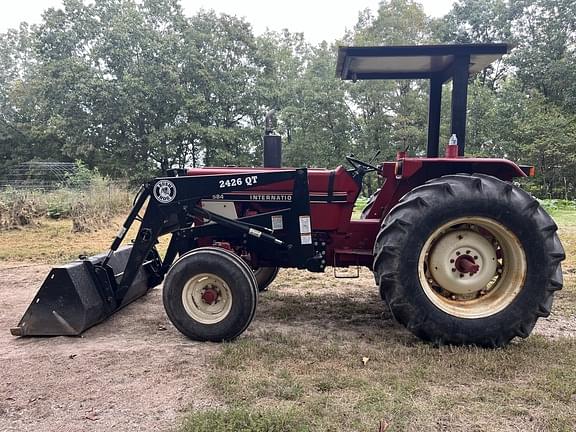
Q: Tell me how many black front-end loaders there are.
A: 1